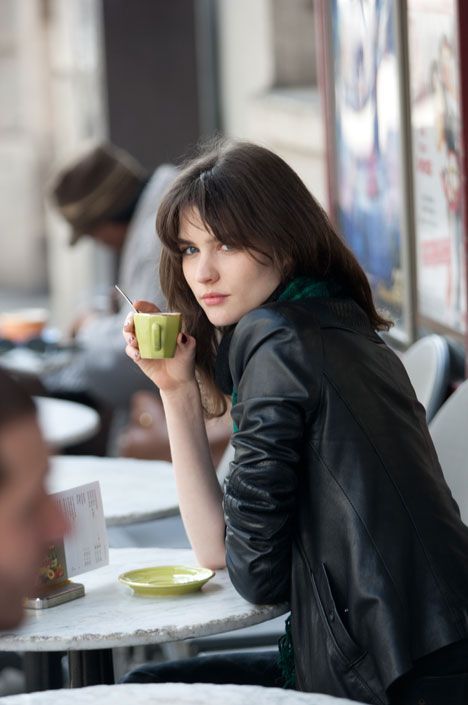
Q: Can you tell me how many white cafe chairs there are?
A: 2